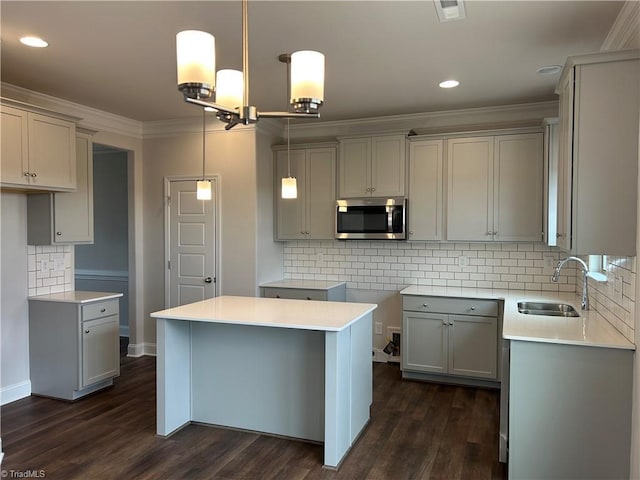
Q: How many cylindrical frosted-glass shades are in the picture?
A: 5